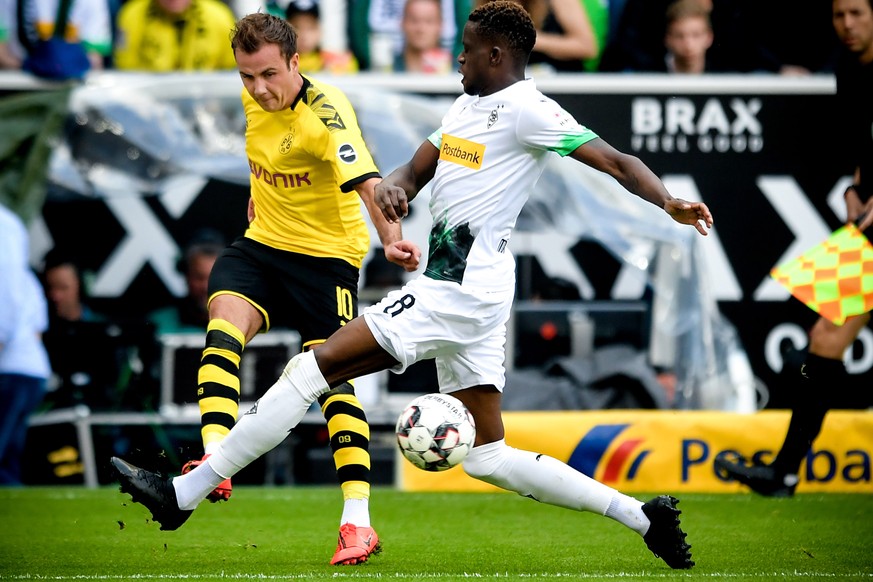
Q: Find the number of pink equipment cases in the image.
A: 0